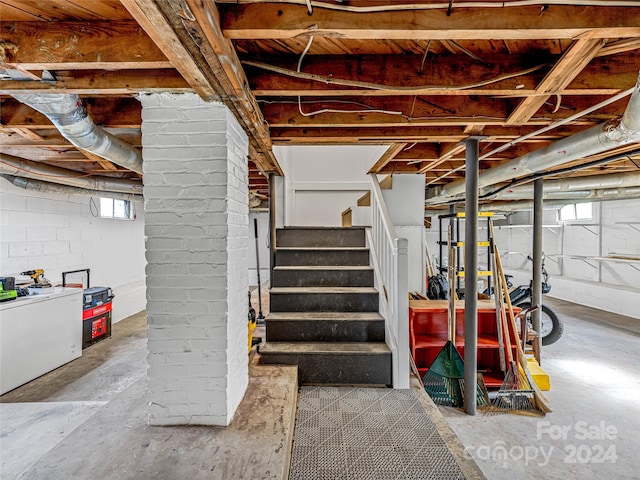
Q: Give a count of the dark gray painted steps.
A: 6